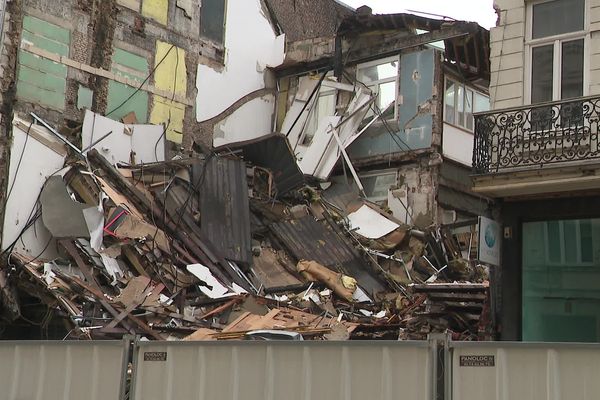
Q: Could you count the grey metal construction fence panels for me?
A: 3